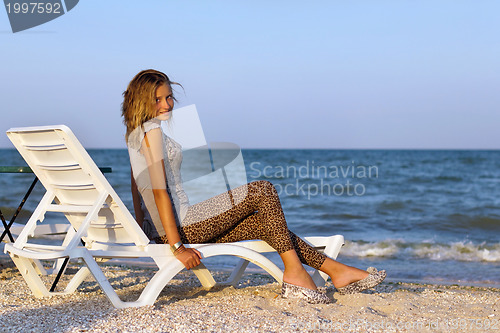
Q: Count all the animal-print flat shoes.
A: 2